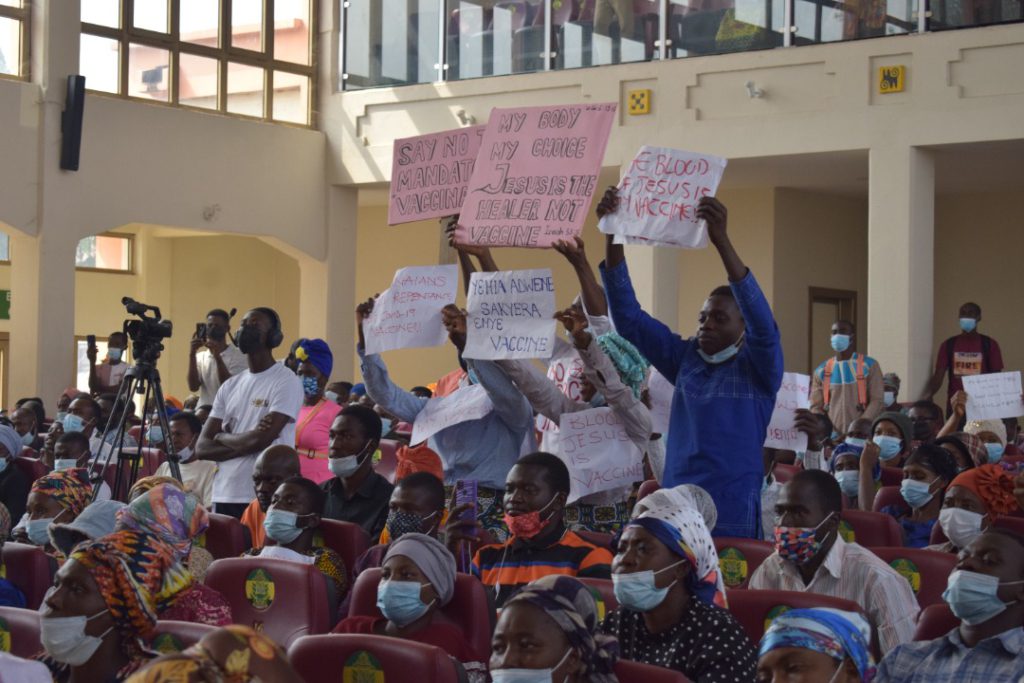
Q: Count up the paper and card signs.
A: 11